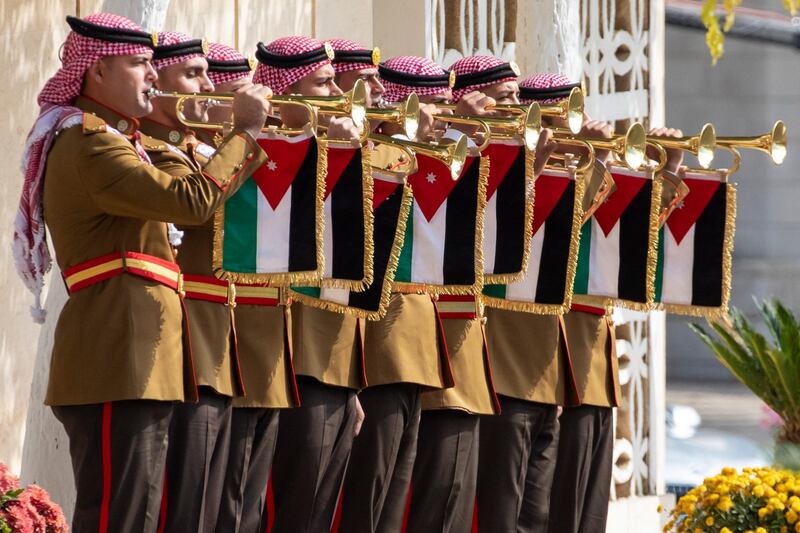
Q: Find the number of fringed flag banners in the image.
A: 8